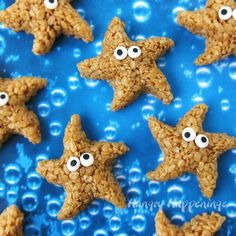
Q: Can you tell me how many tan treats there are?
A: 8